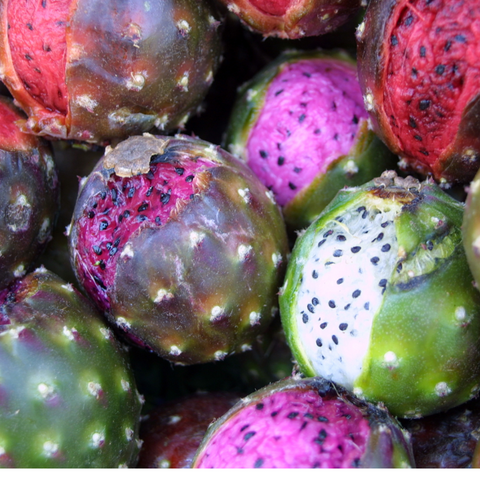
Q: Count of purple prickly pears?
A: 3